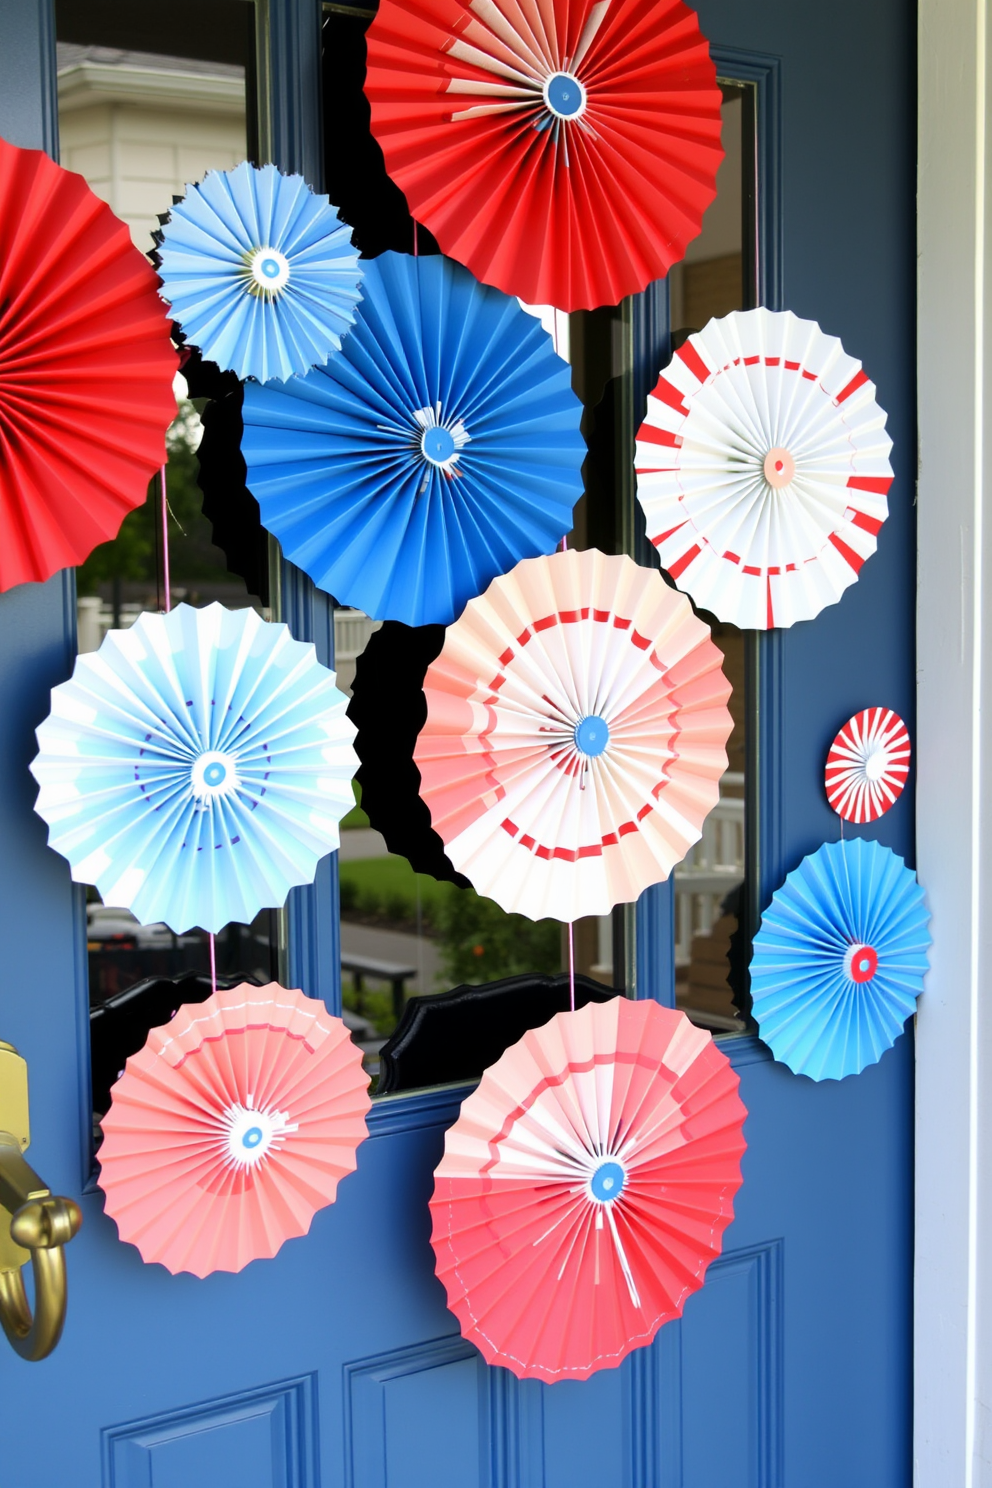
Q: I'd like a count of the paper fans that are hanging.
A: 11